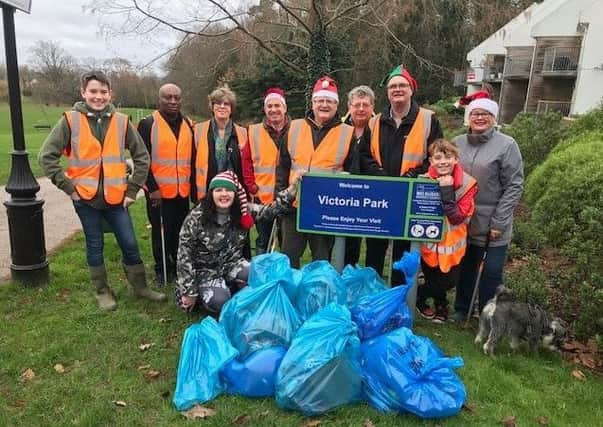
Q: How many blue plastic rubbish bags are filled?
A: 9